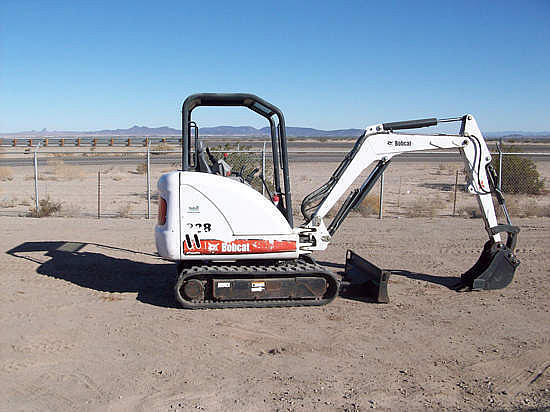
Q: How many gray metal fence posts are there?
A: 5